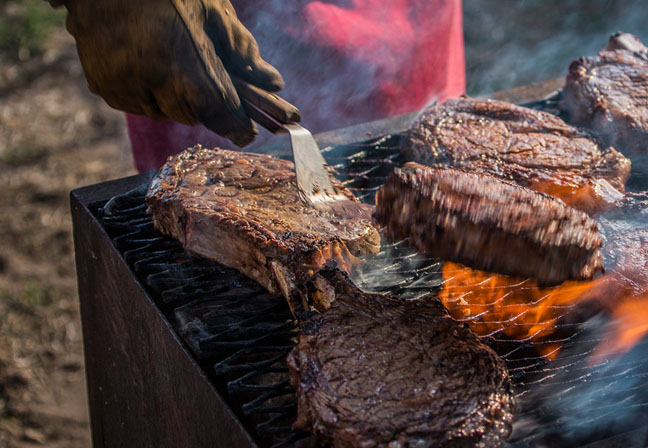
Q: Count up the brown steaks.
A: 5